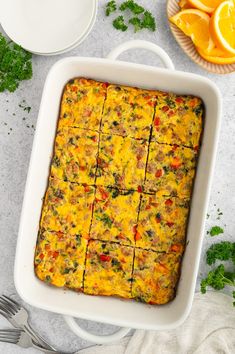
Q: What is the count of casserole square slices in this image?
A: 12